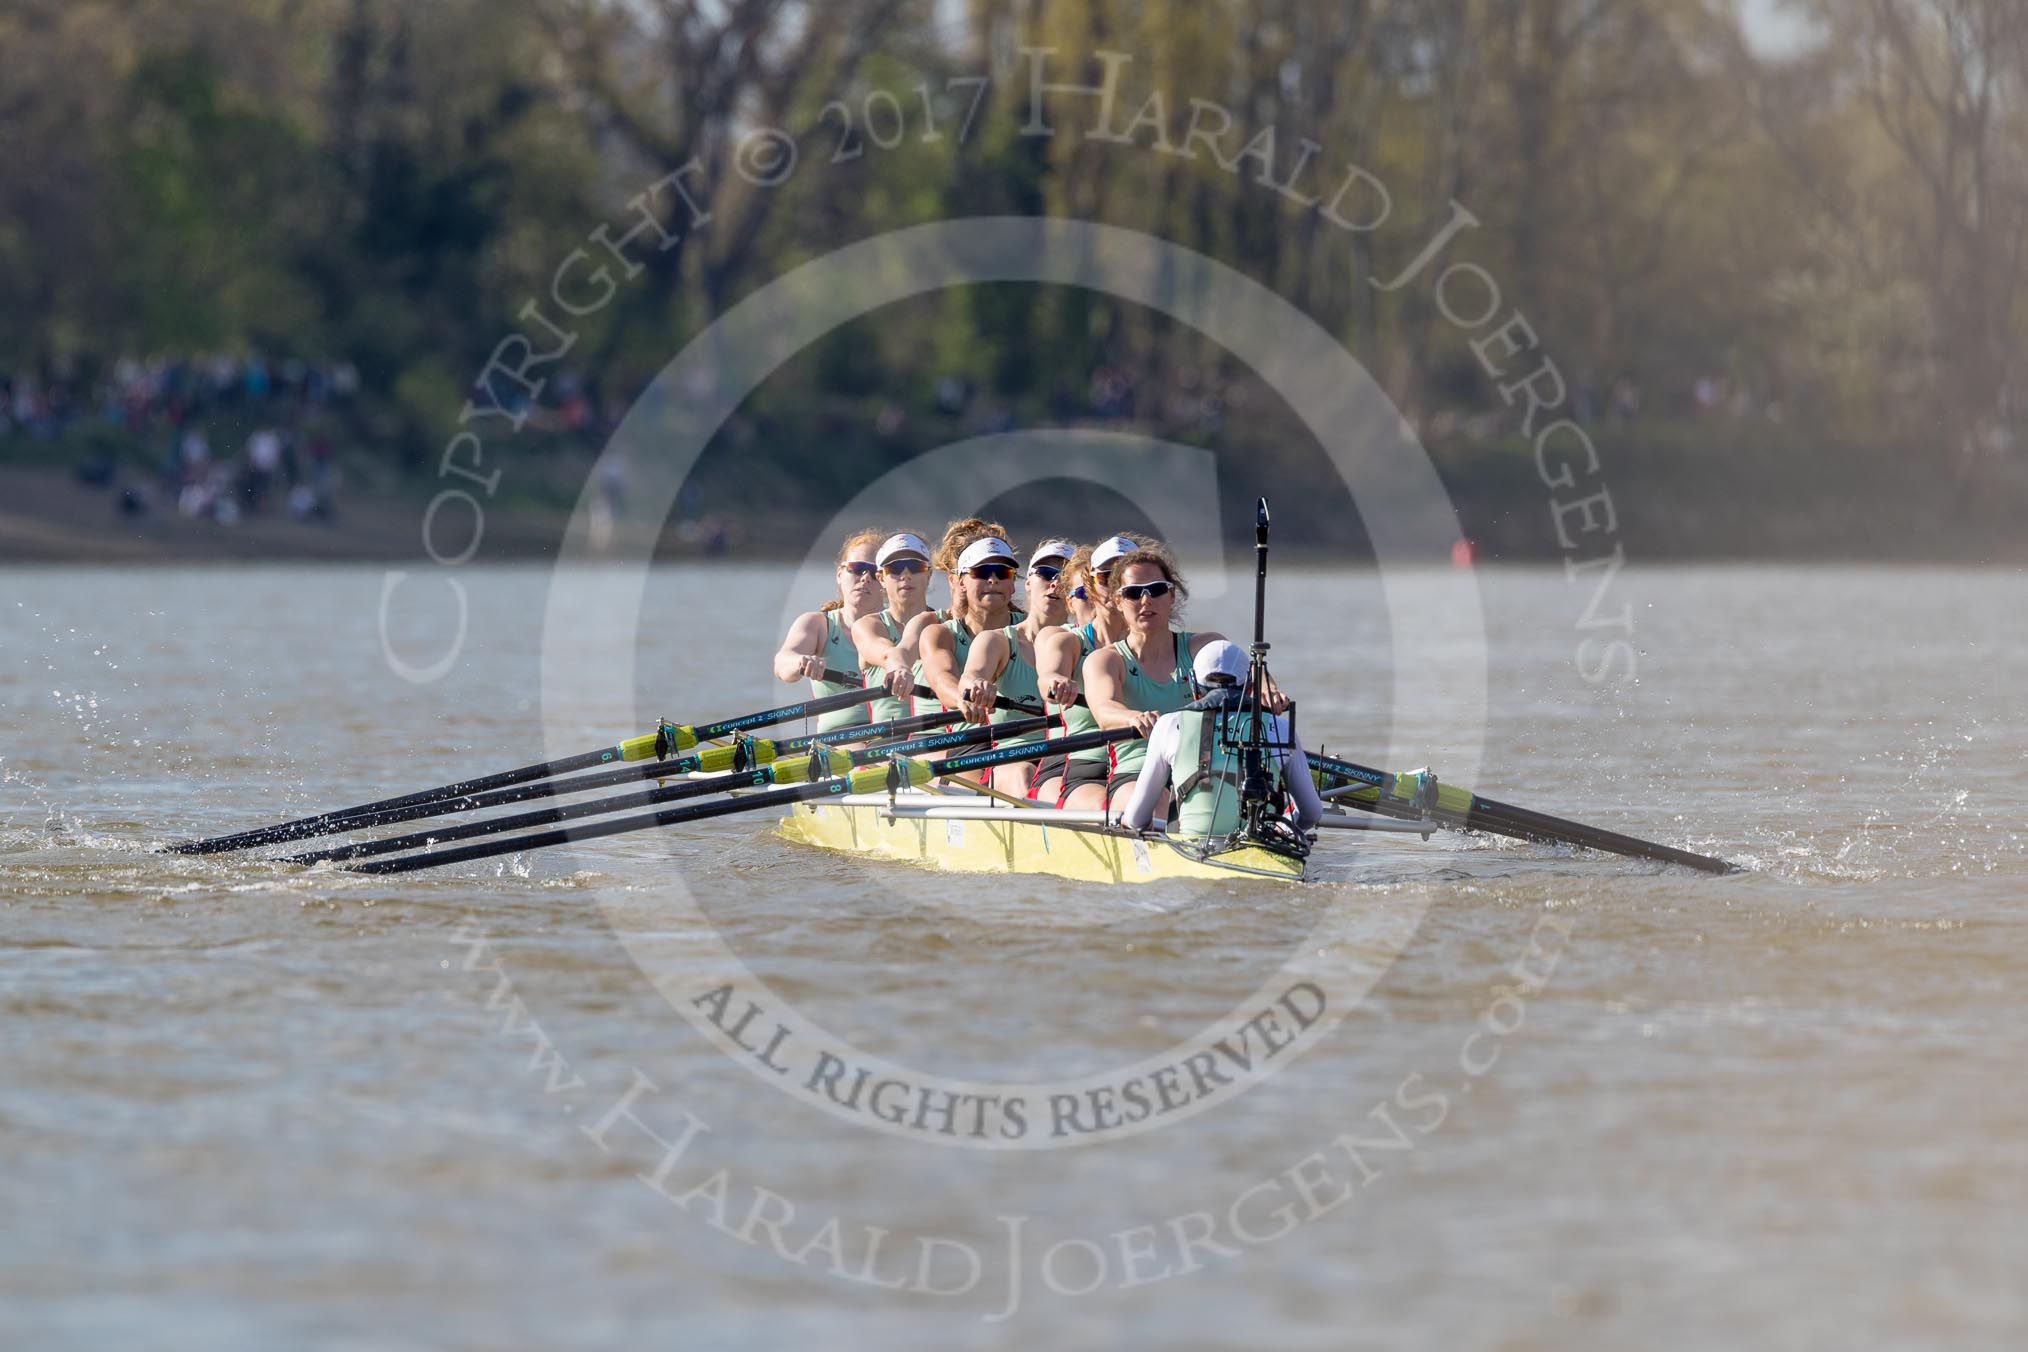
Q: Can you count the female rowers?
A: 8